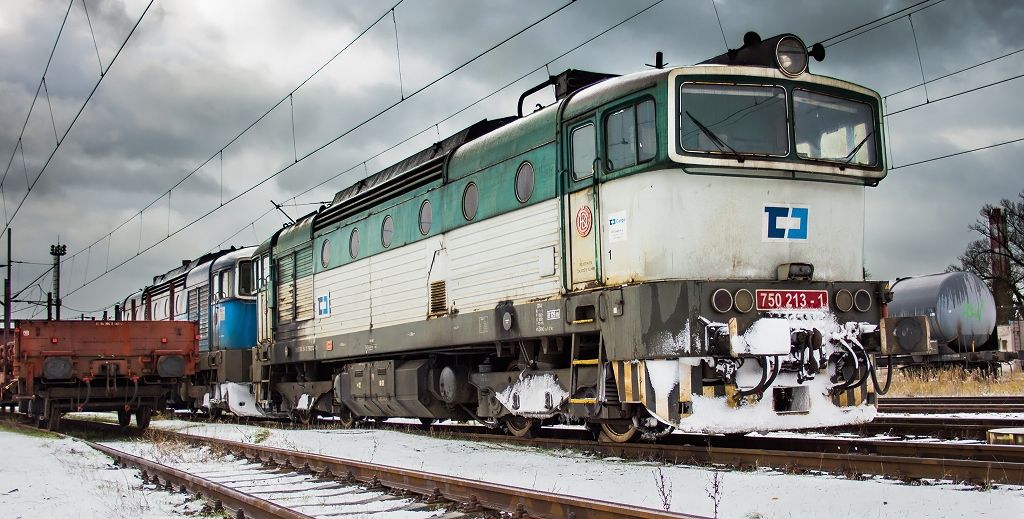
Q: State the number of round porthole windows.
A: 6